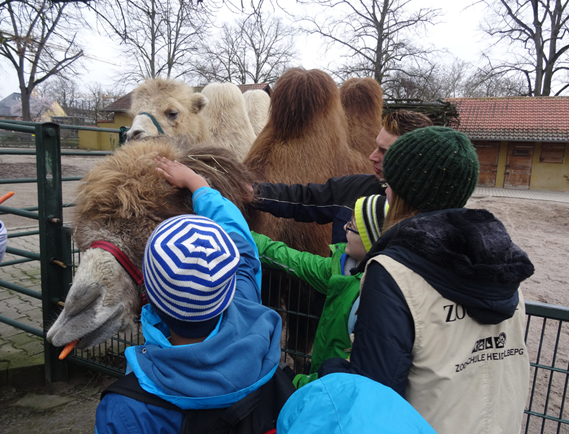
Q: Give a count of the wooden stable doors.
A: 2